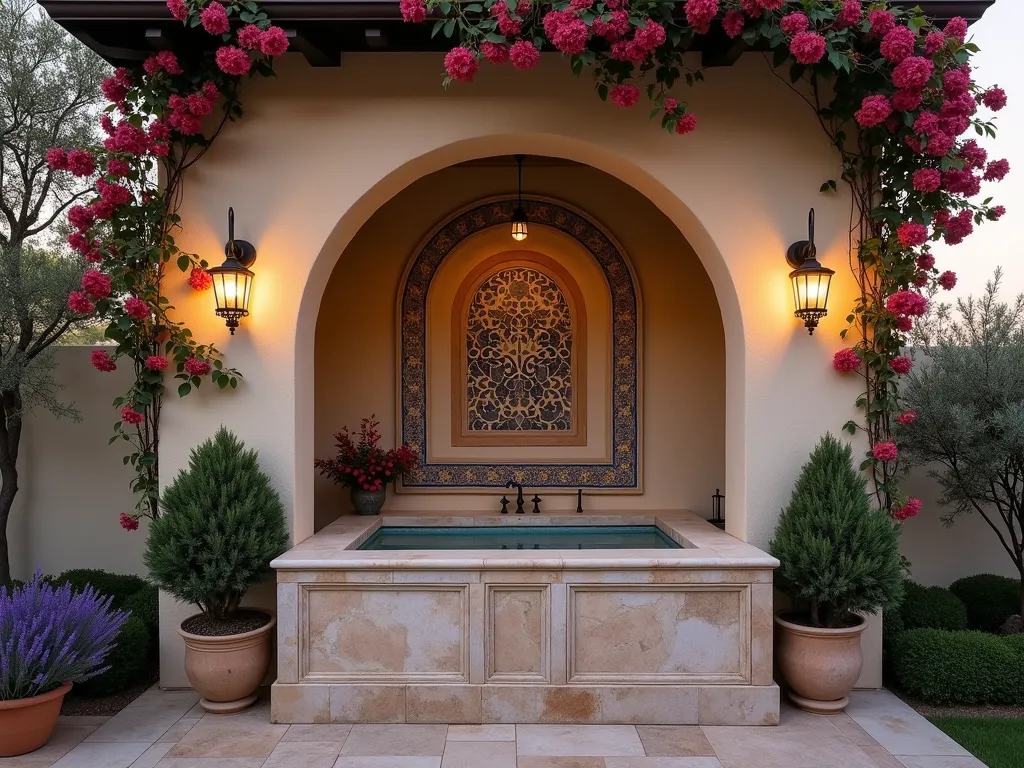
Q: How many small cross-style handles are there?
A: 2